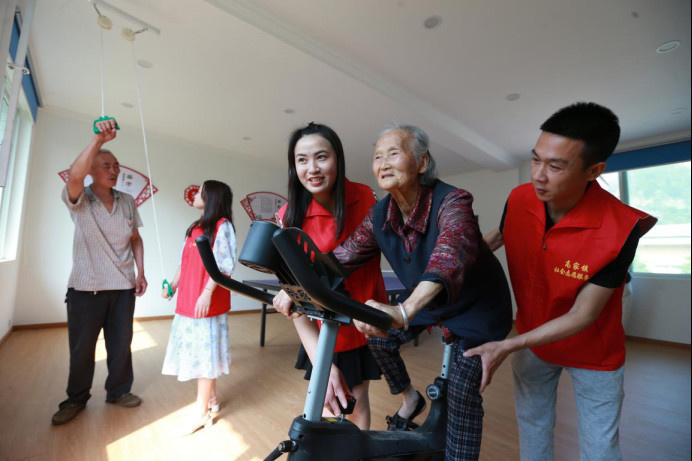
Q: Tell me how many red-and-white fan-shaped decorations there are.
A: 2